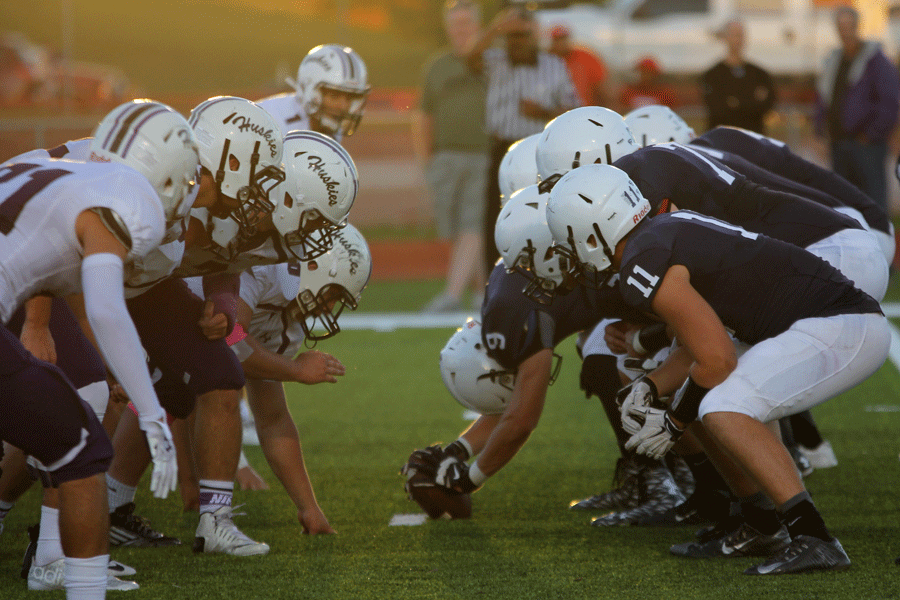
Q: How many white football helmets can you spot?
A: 11